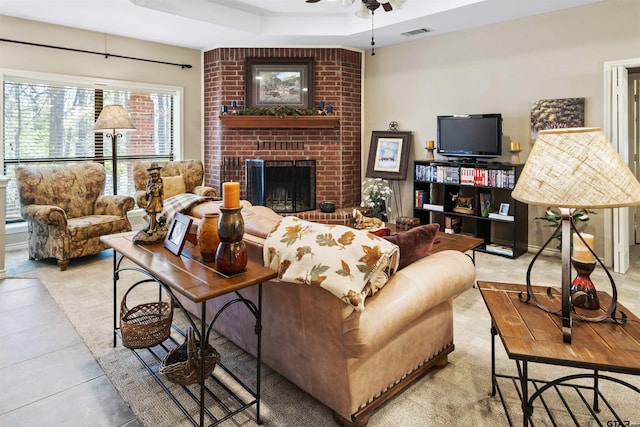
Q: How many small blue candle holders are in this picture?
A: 4